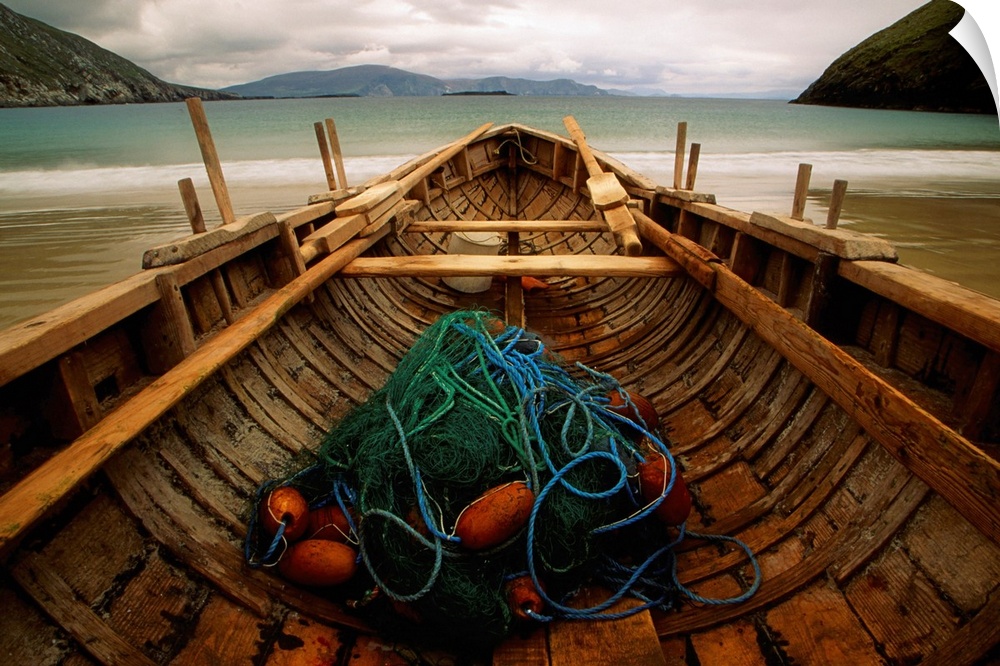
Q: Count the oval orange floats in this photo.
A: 7